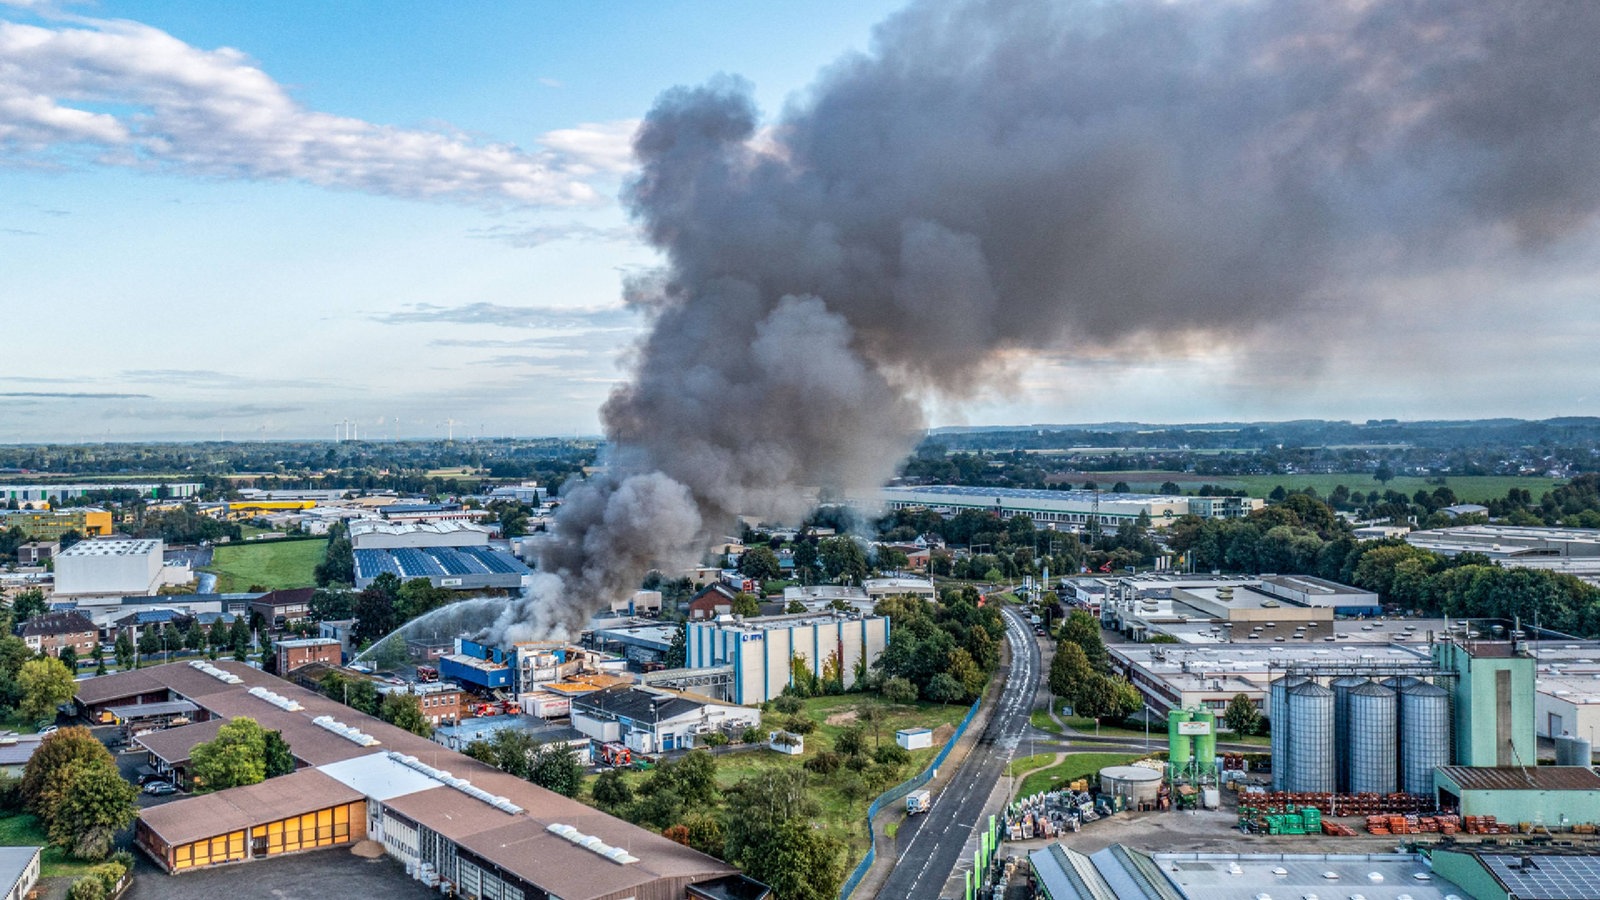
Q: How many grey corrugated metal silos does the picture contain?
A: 6